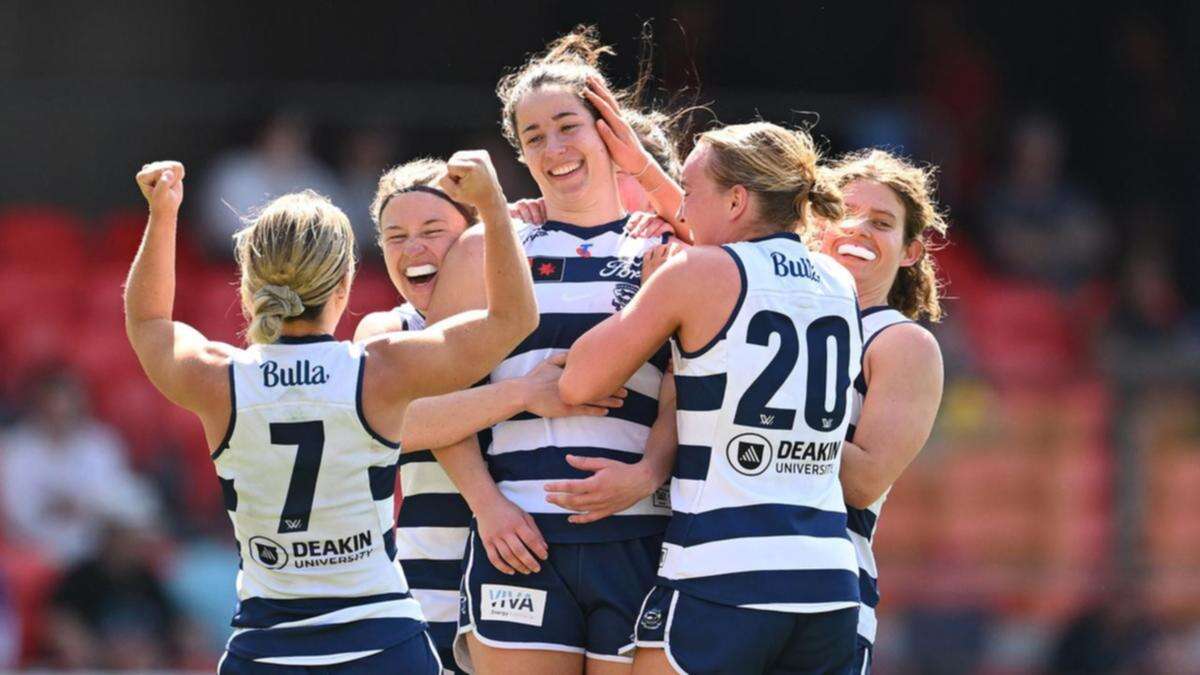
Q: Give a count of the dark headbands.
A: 1